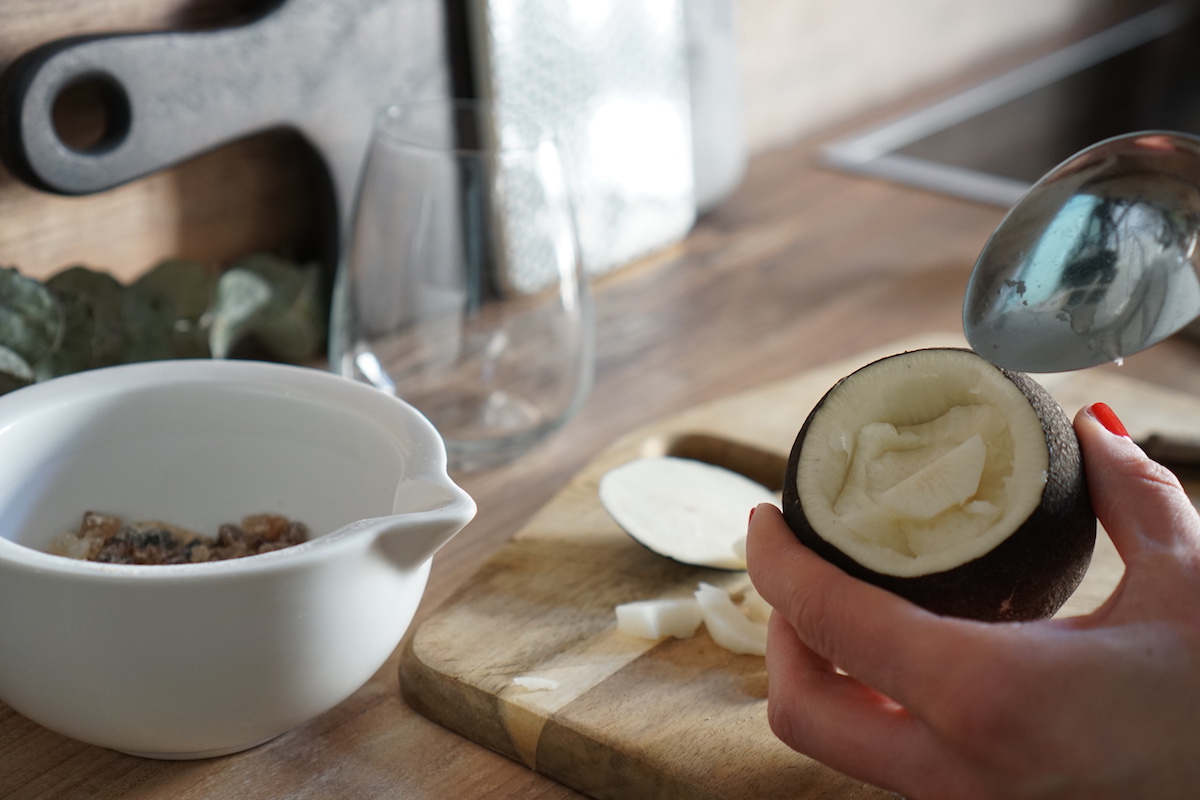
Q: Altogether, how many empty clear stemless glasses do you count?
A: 1